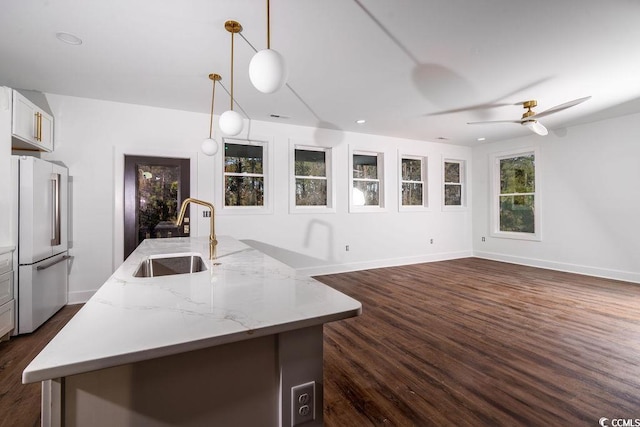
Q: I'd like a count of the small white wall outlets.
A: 3